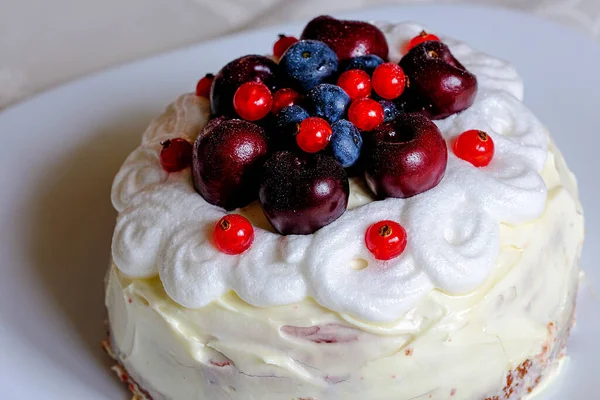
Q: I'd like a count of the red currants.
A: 13